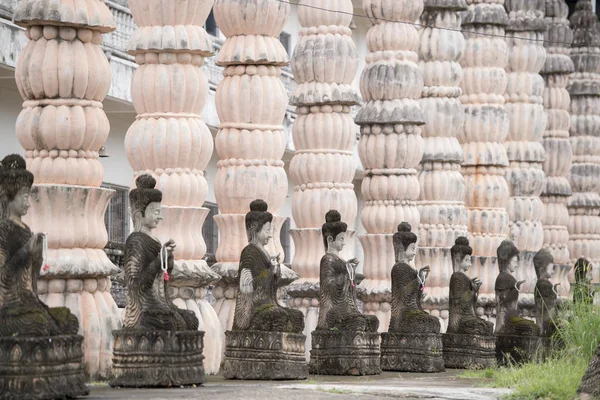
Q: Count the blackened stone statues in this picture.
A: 9